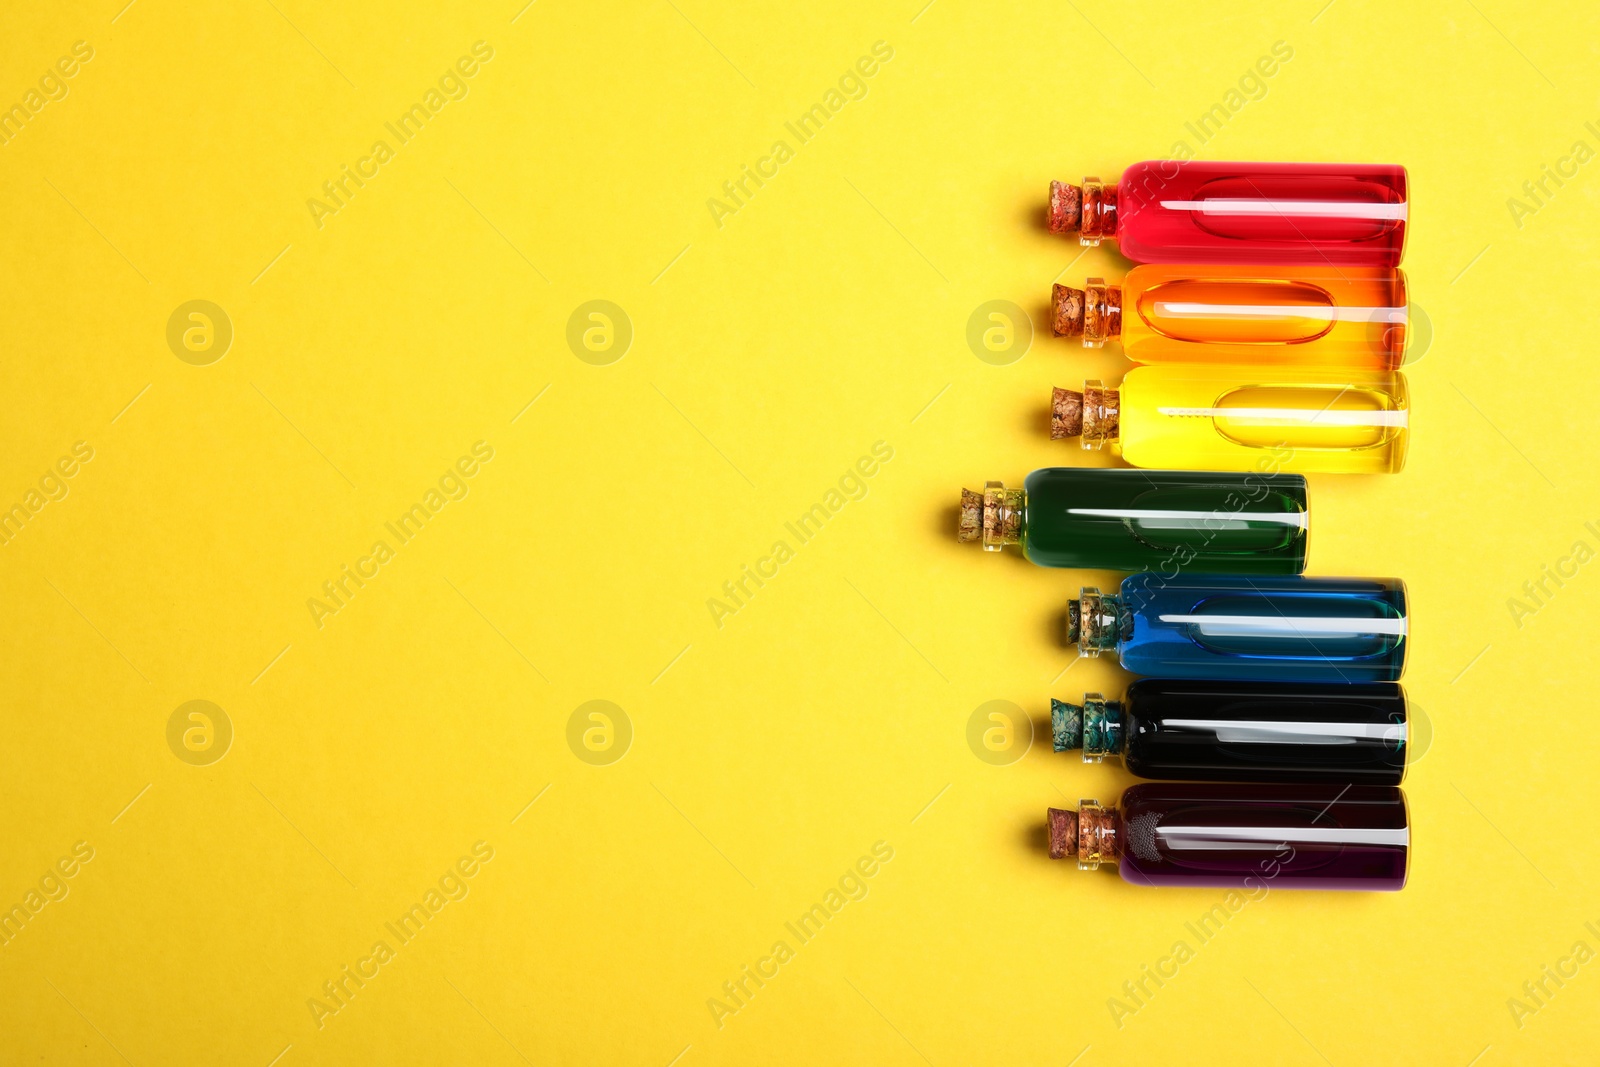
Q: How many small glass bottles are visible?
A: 7